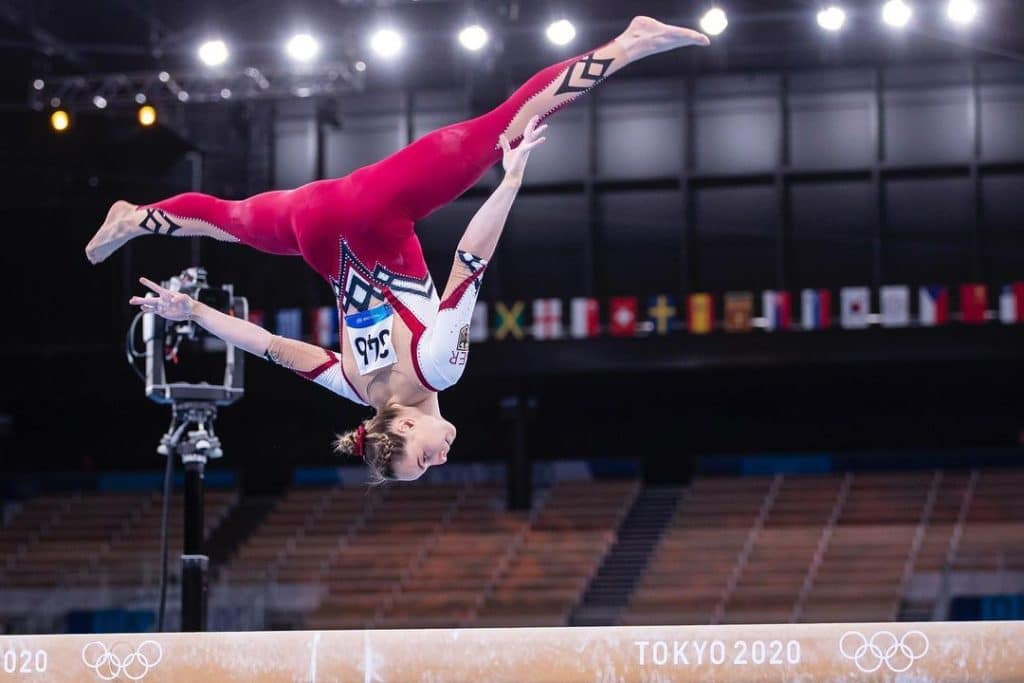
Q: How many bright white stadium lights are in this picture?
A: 9